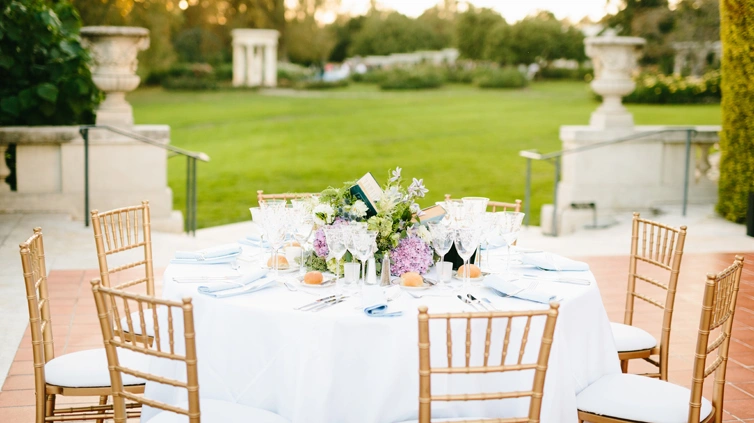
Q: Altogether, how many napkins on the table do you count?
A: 7